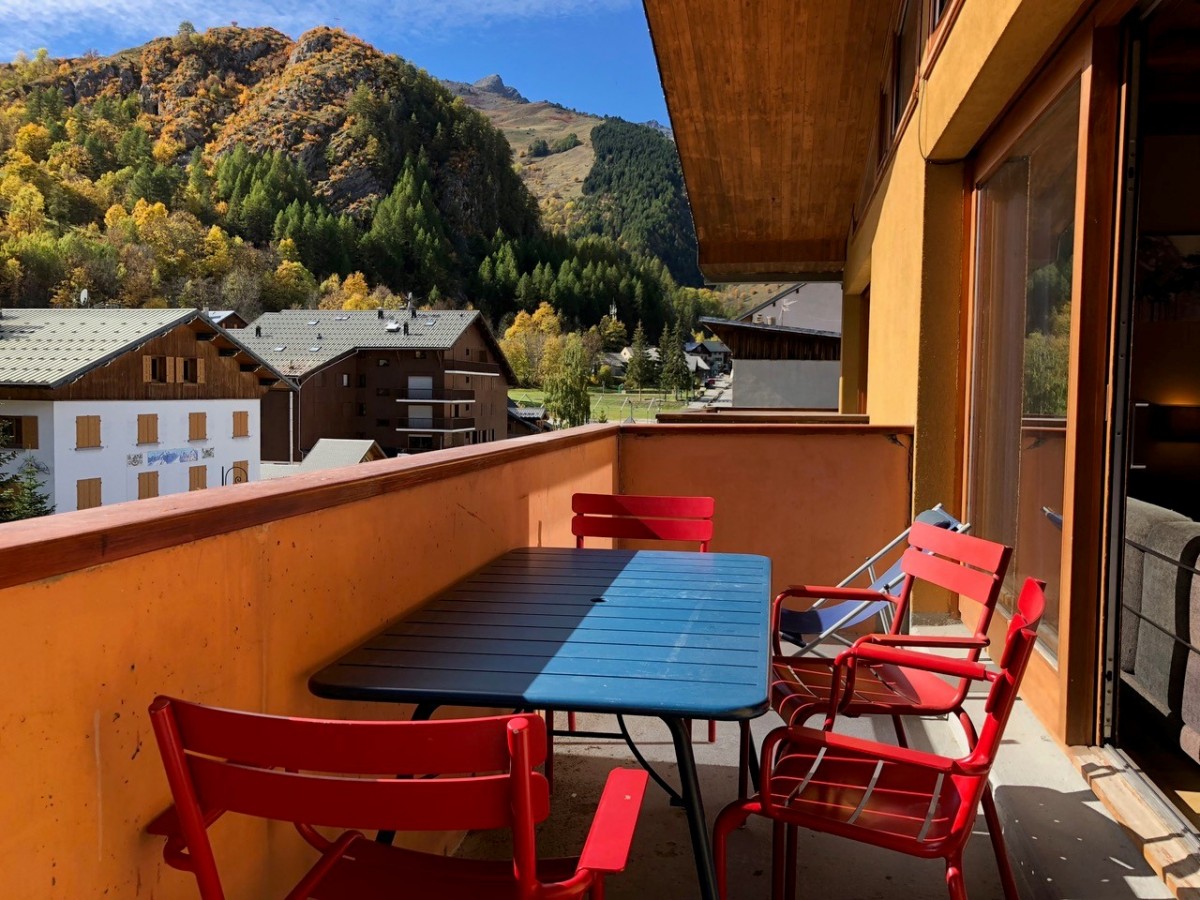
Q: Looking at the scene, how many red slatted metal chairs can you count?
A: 4